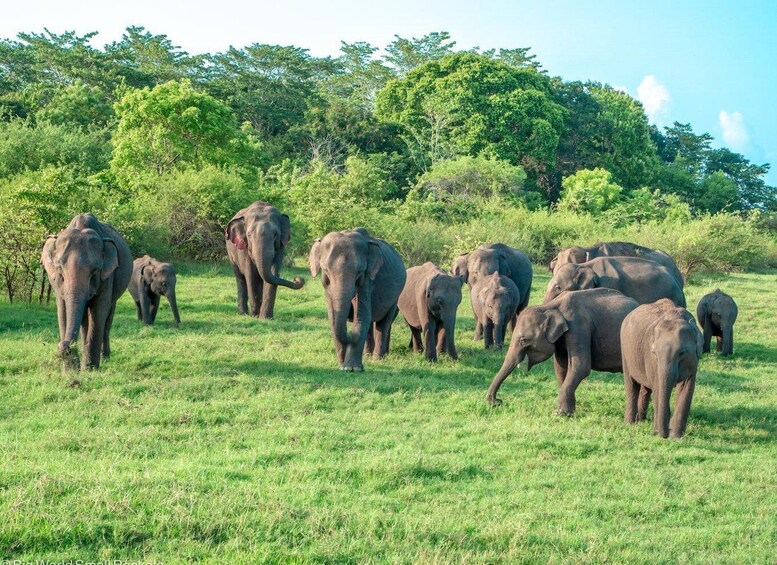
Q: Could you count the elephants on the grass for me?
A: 12